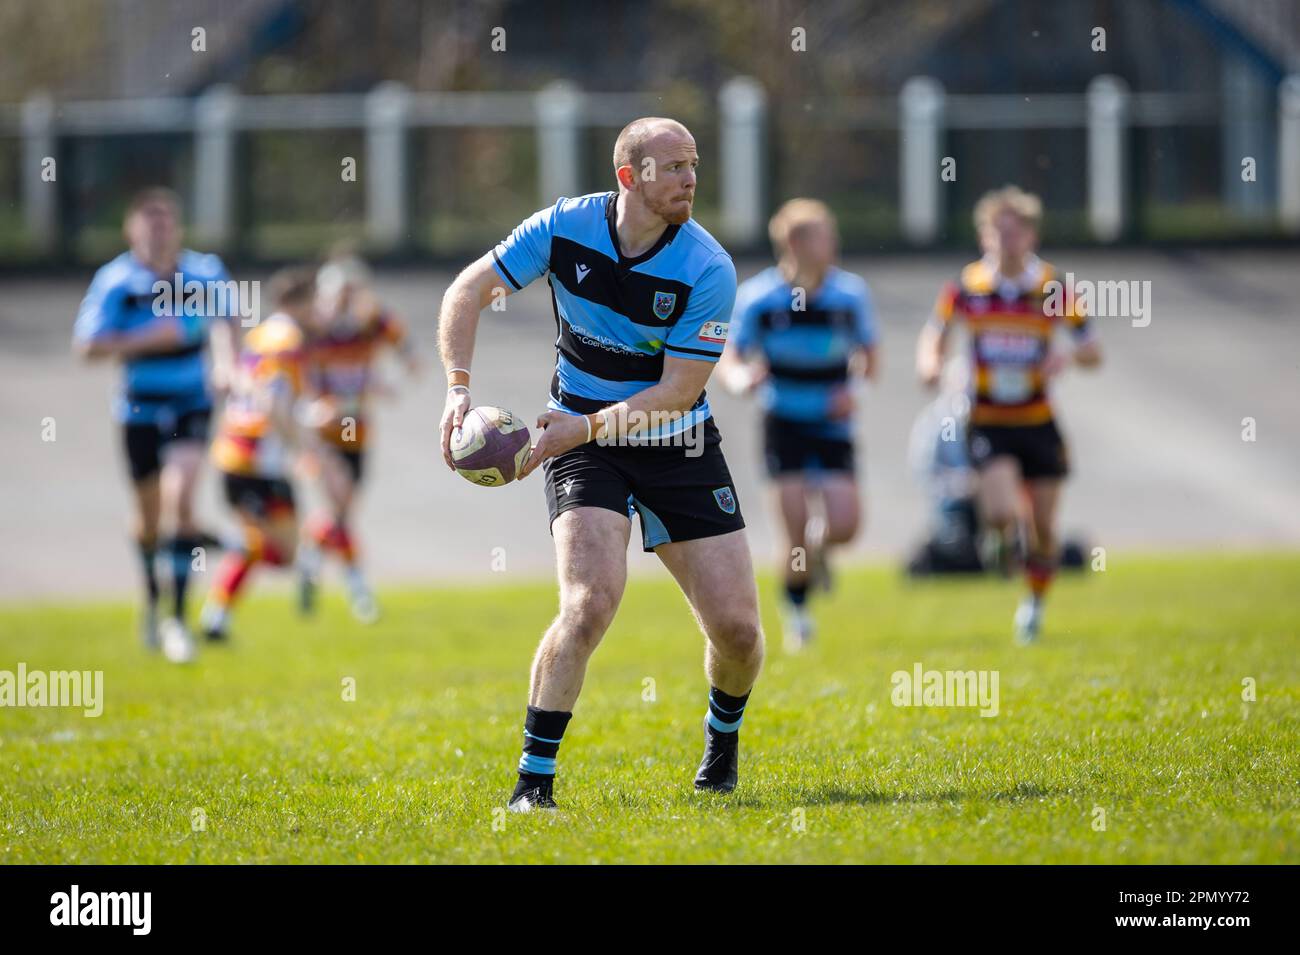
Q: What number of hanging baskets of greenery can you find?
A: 0